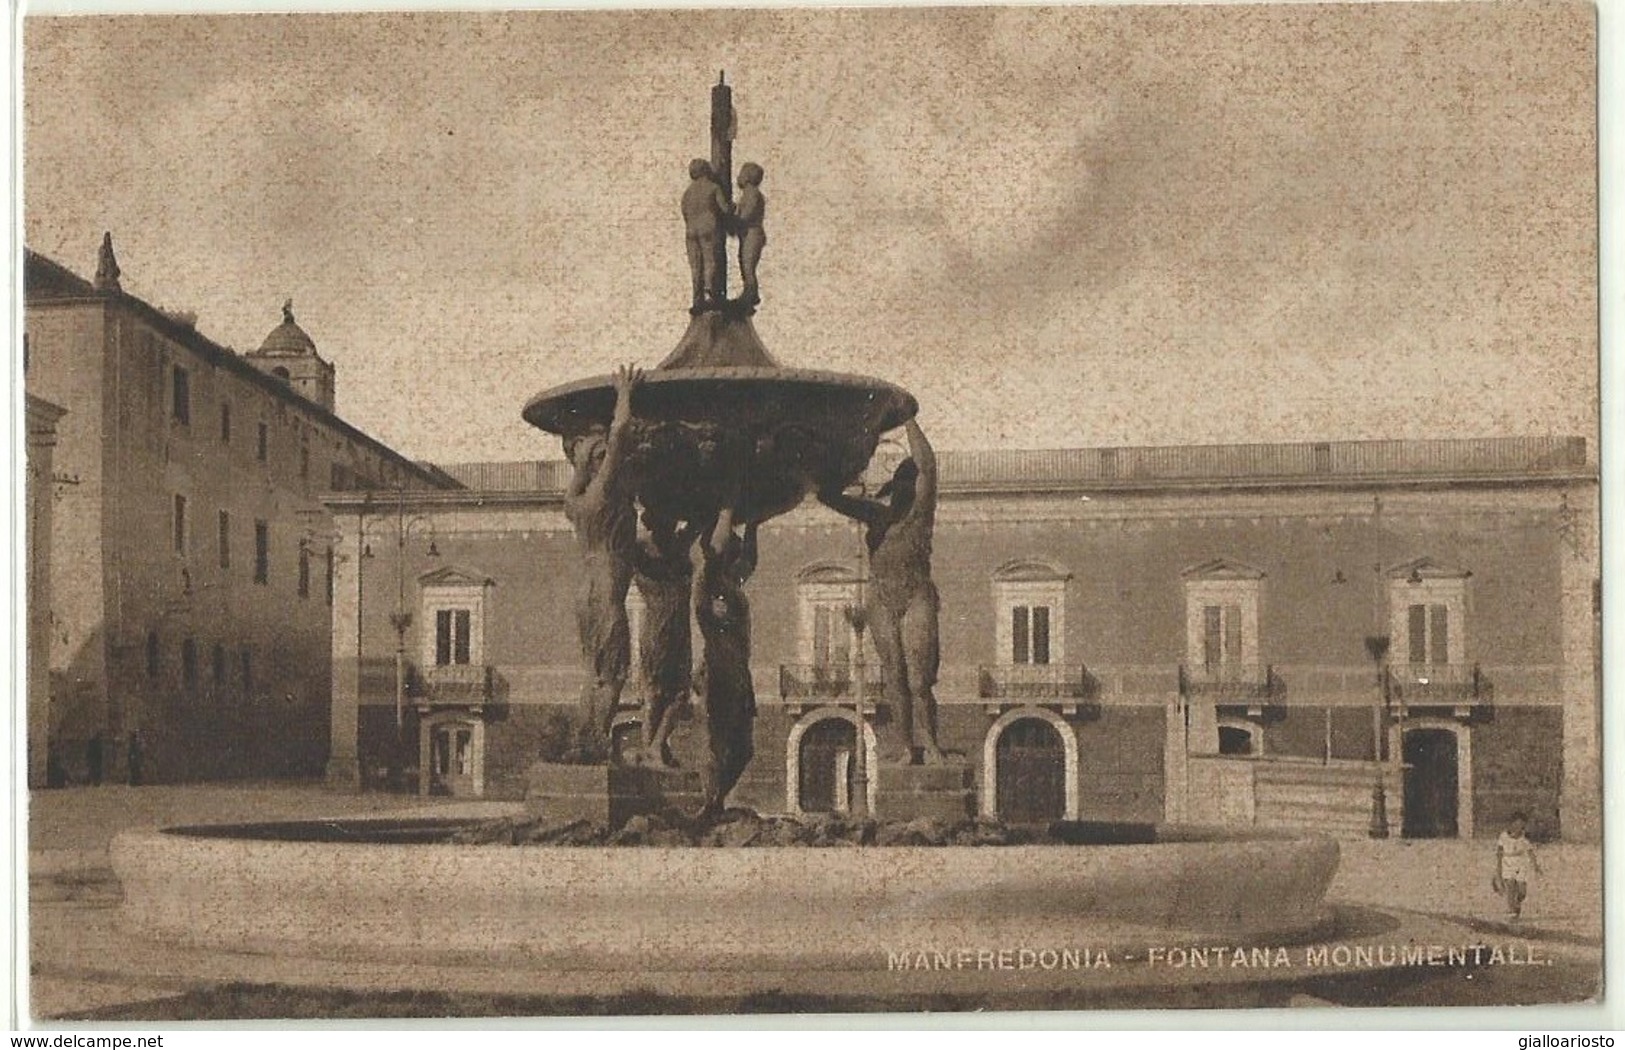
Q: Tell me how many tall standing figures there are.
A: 4